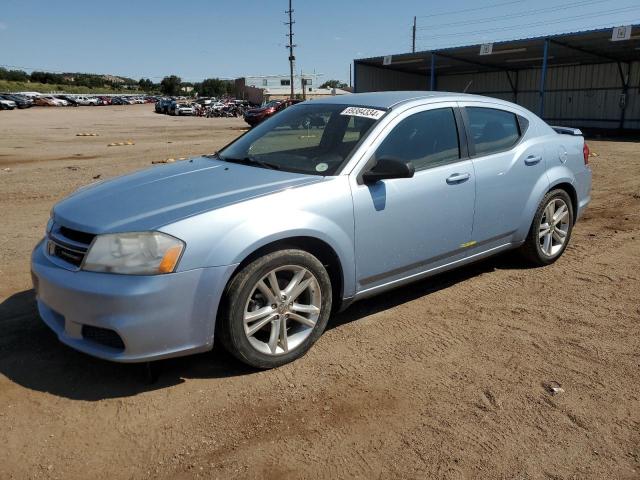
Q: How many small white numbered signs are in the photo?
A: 3